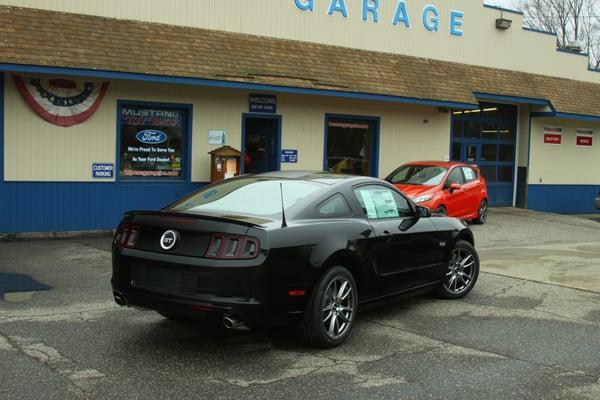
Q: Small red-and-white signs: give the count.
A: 2